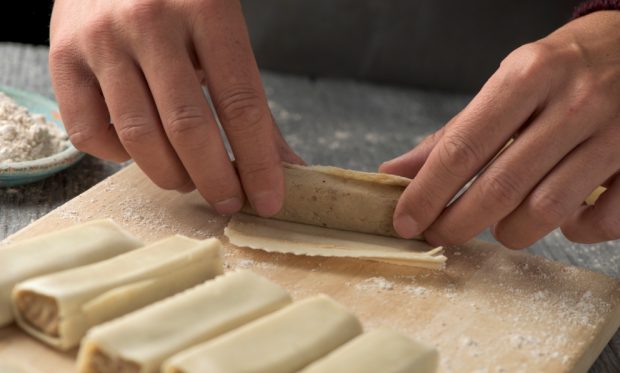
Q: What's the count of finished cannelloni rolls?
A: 5